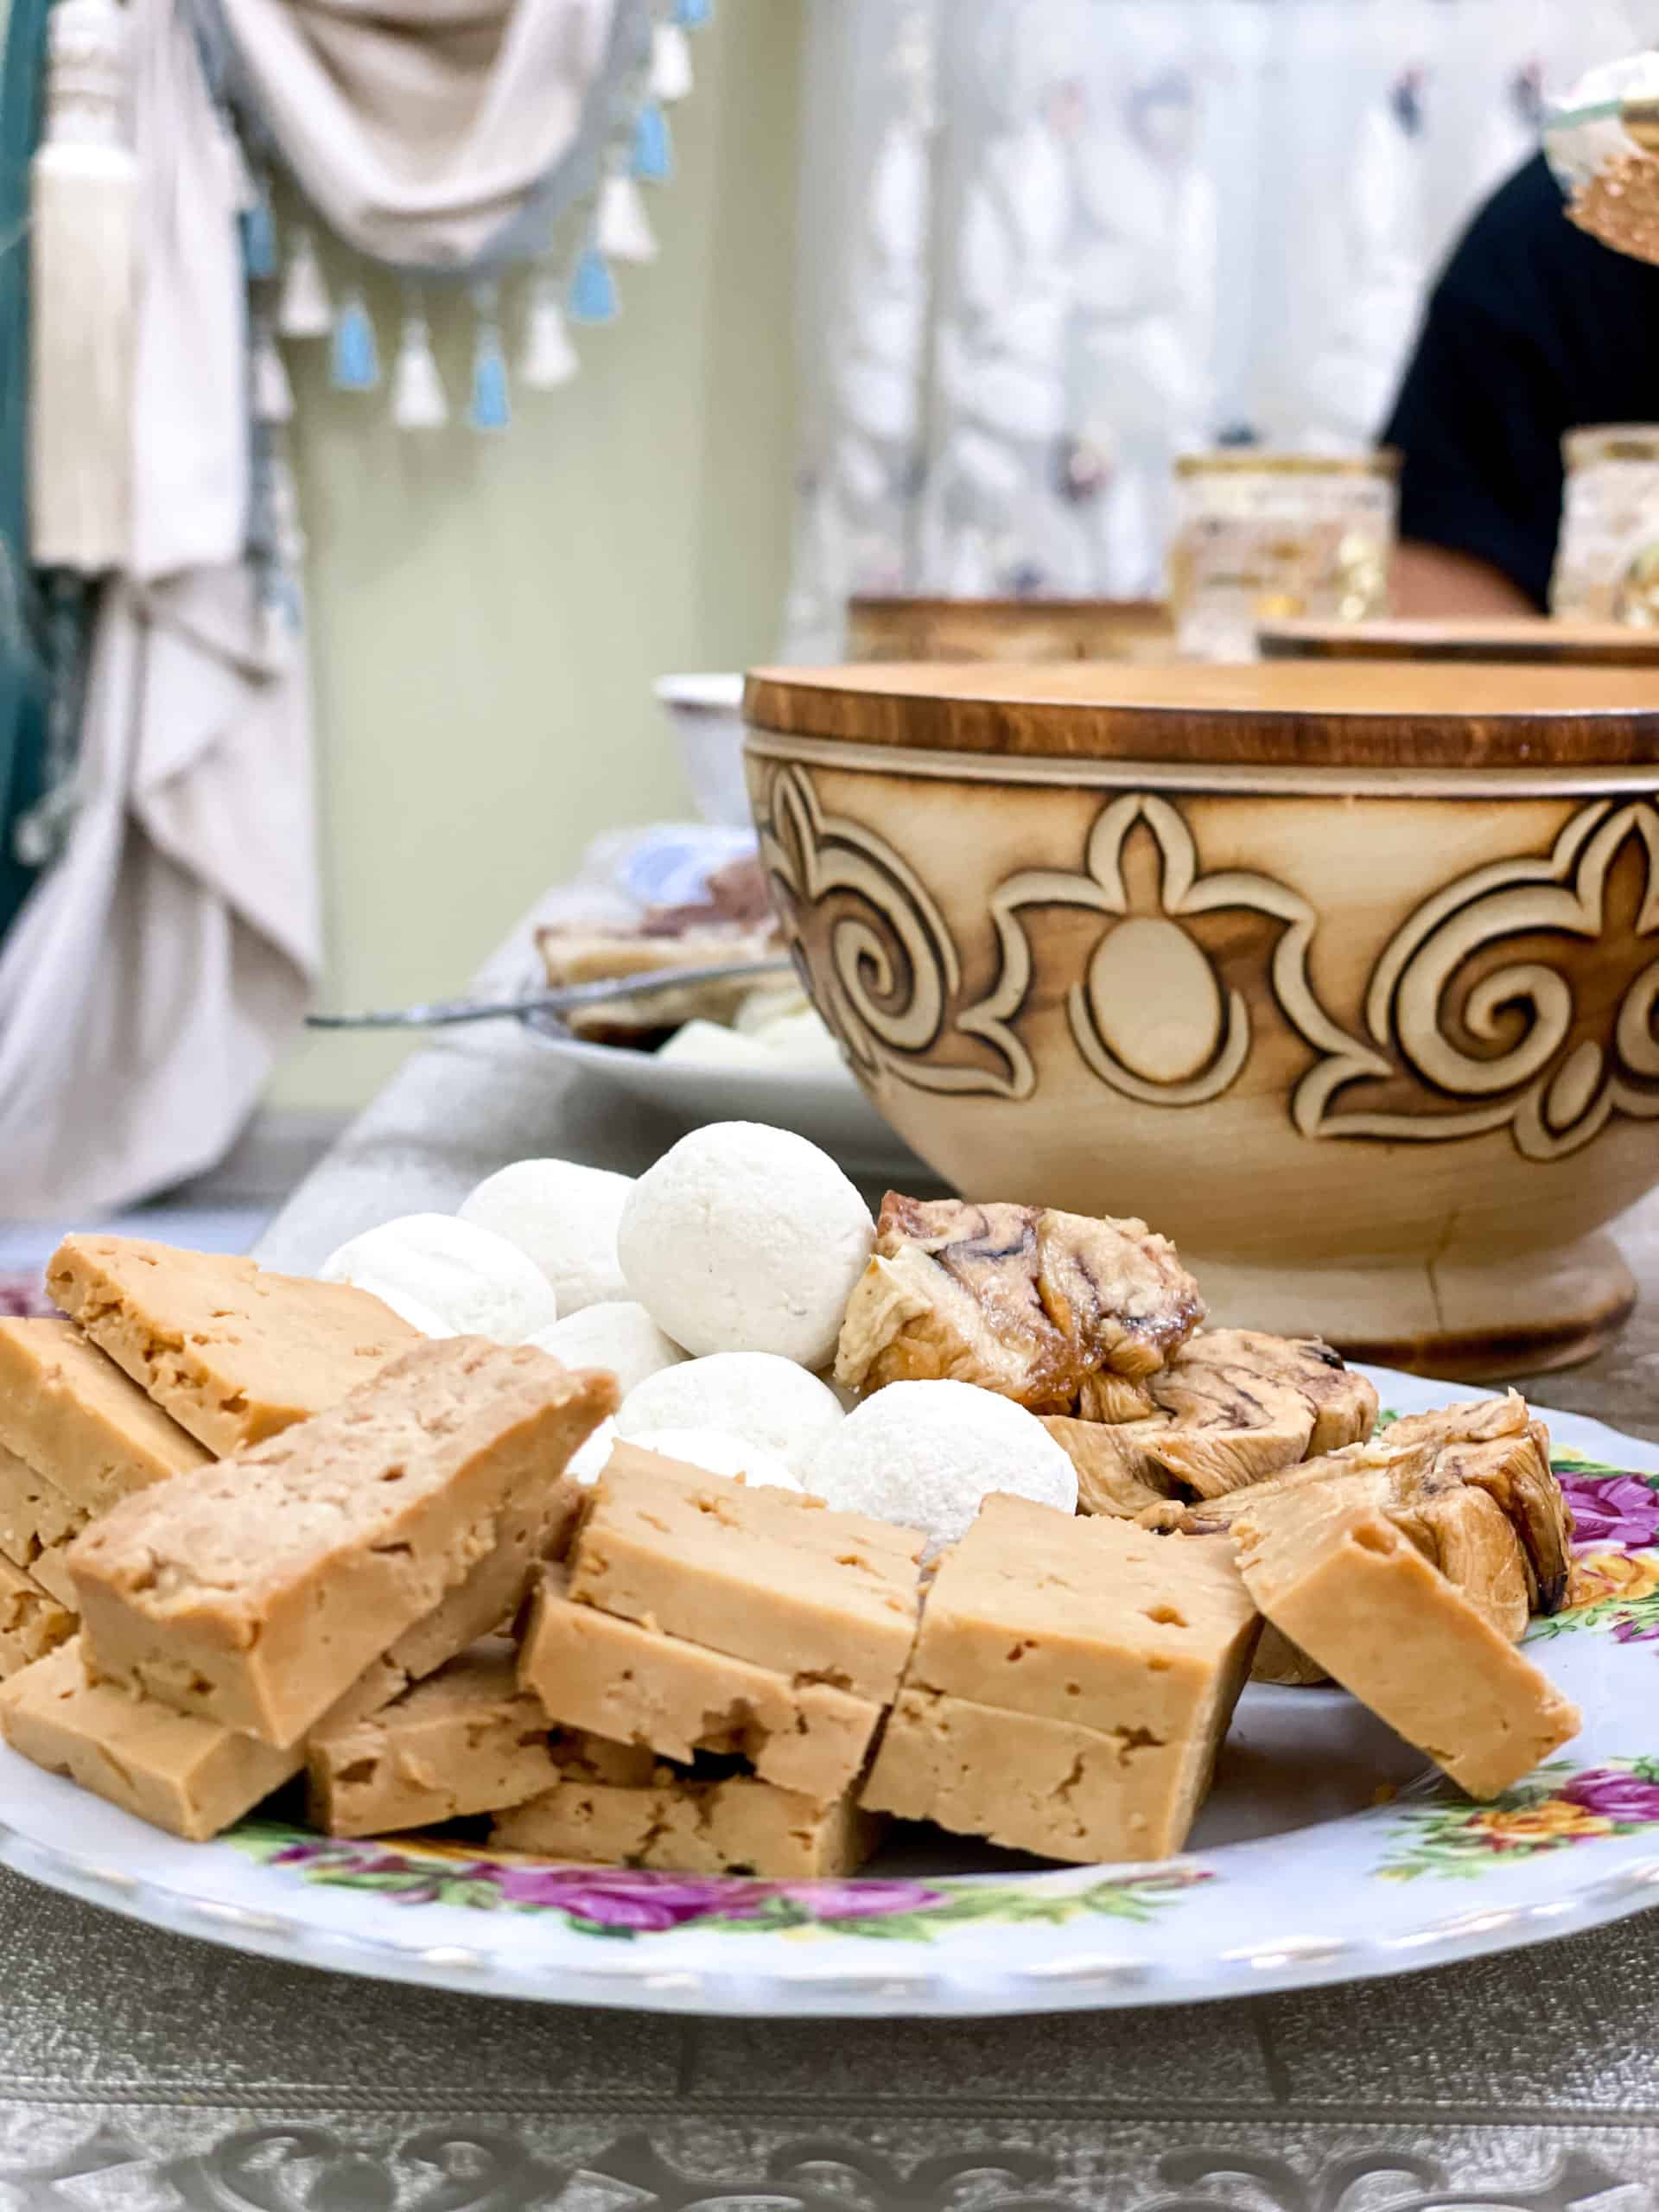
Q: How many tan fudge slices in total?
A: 14